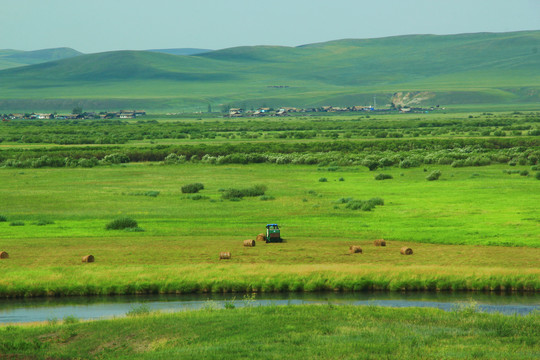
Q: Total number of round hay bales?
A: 8